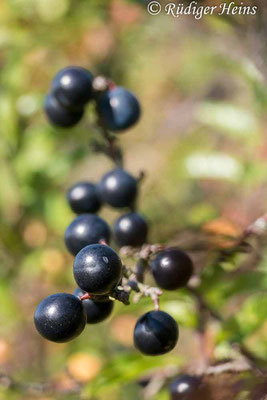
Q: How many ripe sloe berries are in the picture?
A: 13